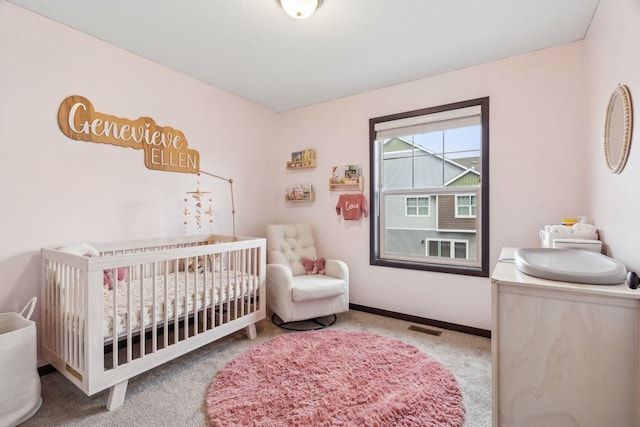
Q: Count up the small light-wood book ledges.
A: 3